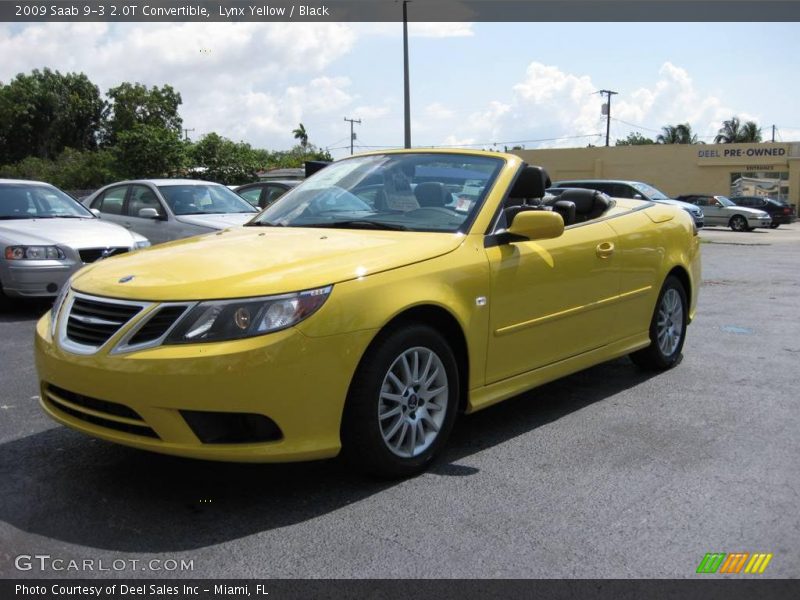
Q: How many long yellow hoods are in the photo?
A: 1